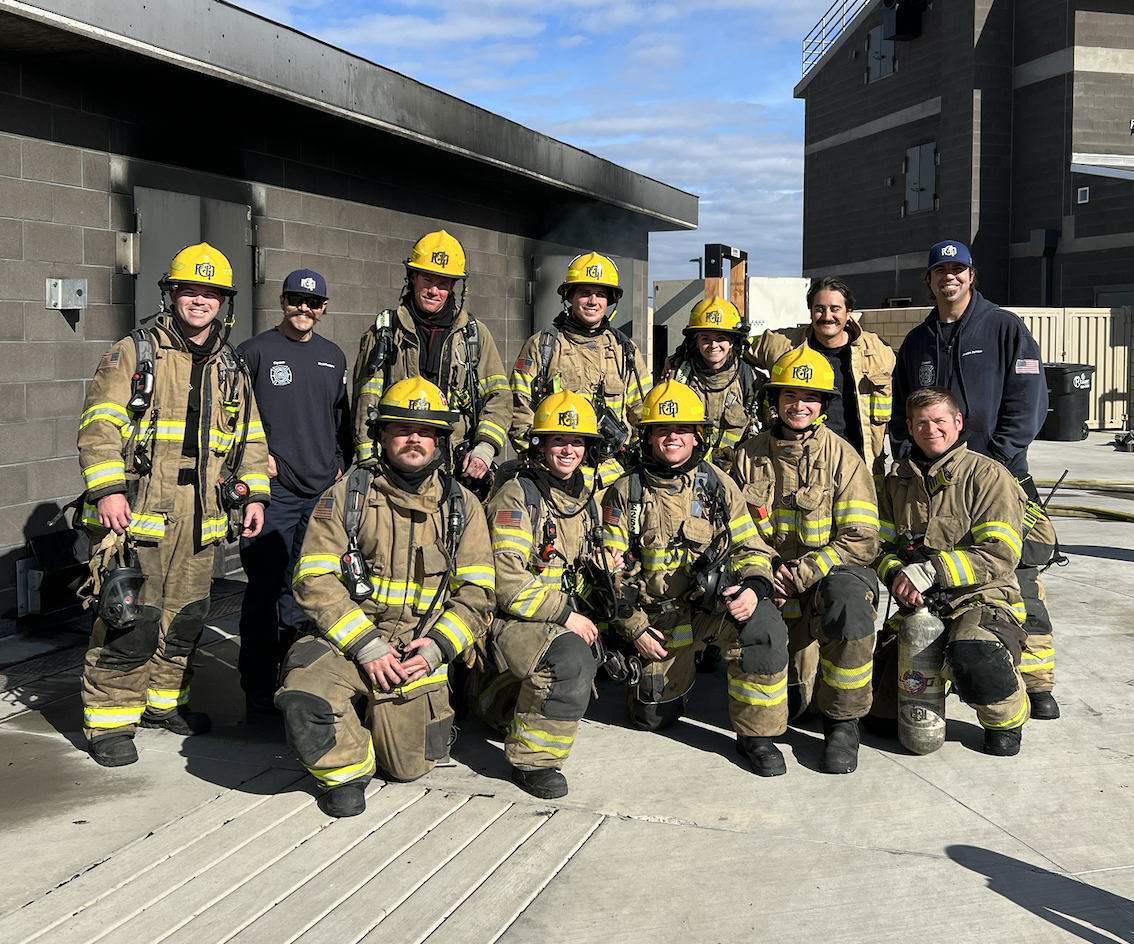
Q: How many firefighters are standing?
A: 7